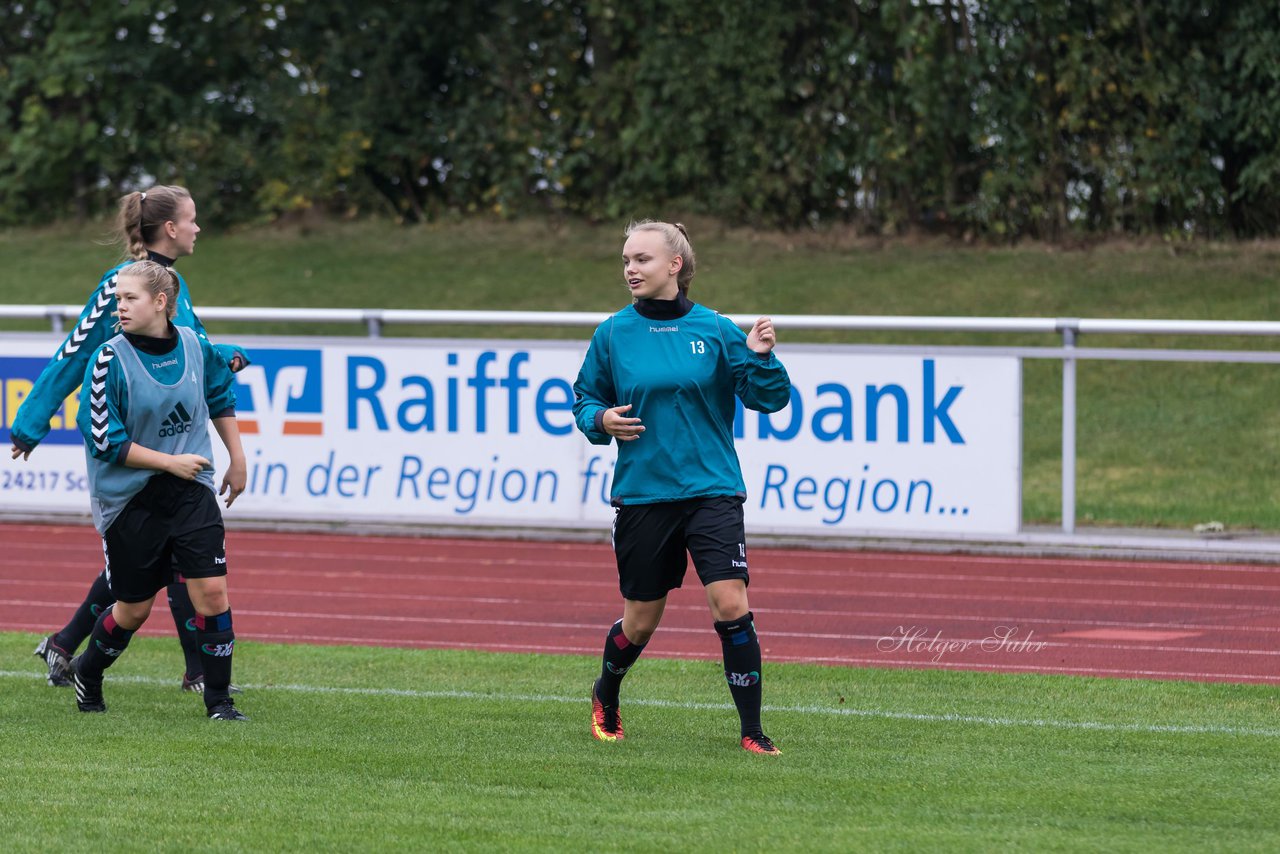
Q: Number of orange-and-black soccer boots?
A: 2